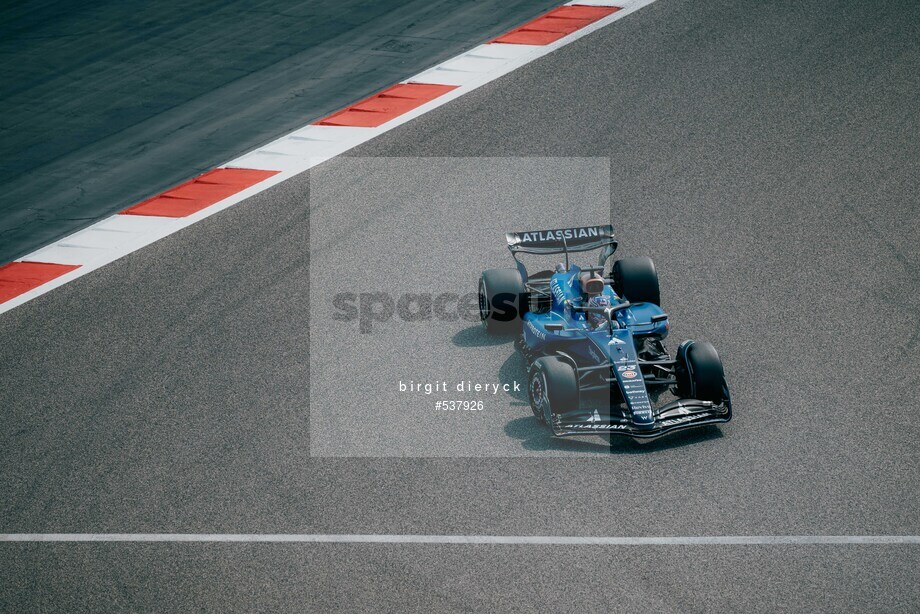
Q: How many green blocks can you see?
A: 0